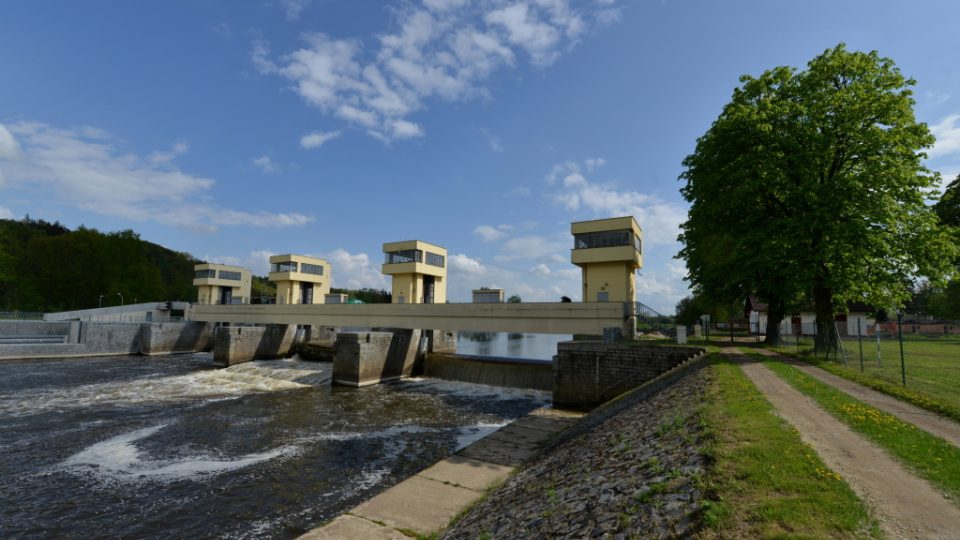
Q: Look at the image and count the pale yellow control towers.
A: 4